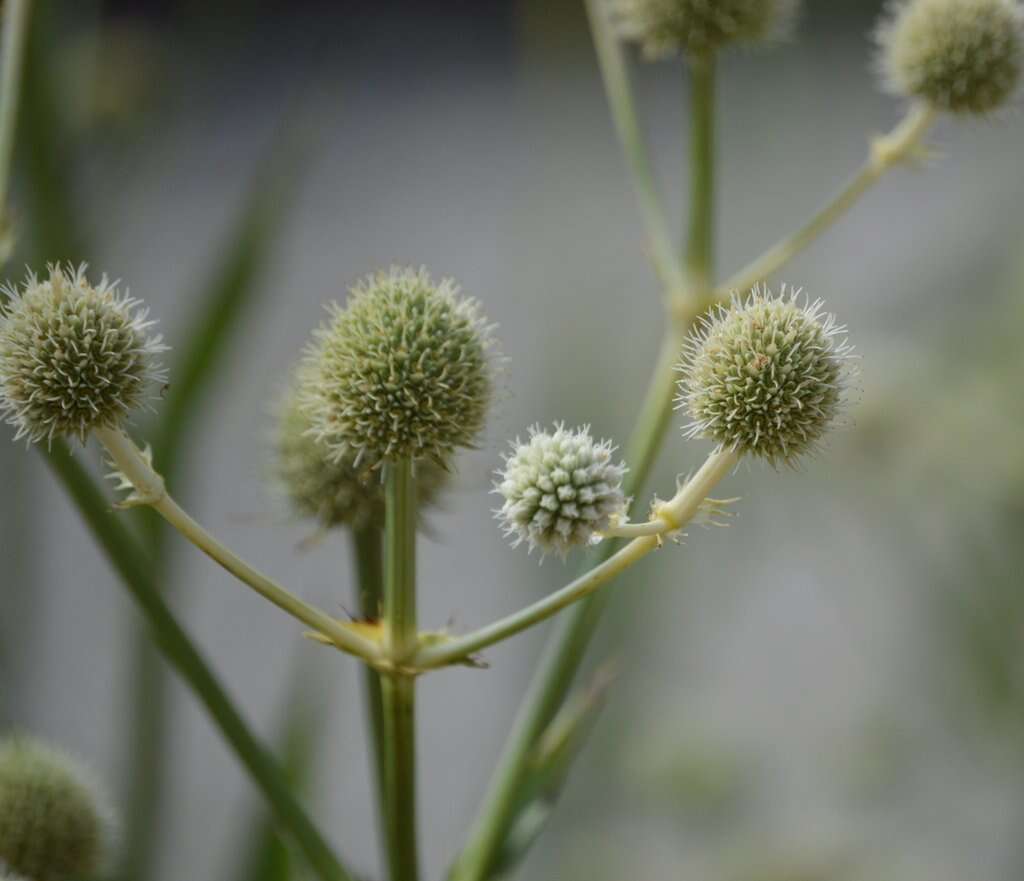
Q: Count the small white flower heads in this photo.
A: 1